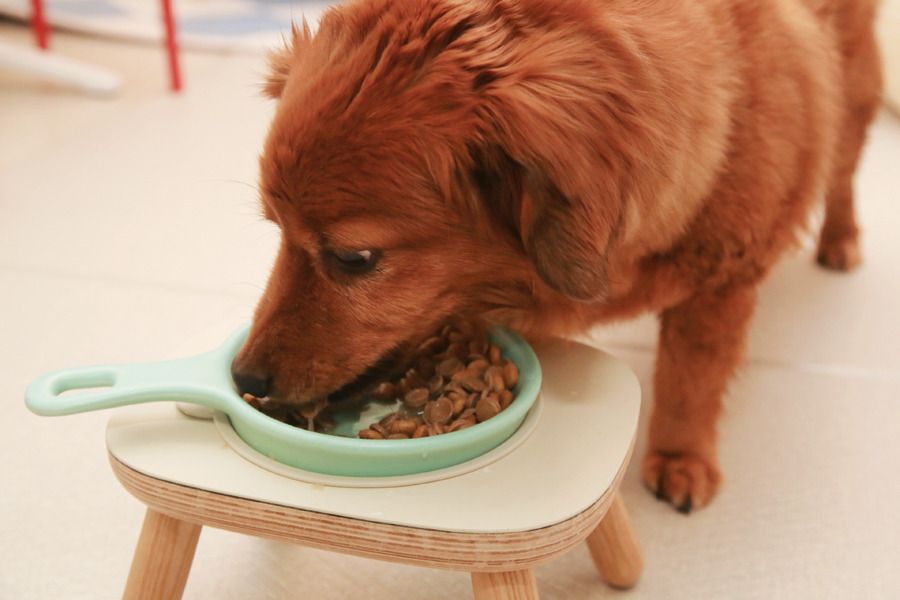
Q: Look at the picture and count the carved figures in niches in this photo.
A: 0